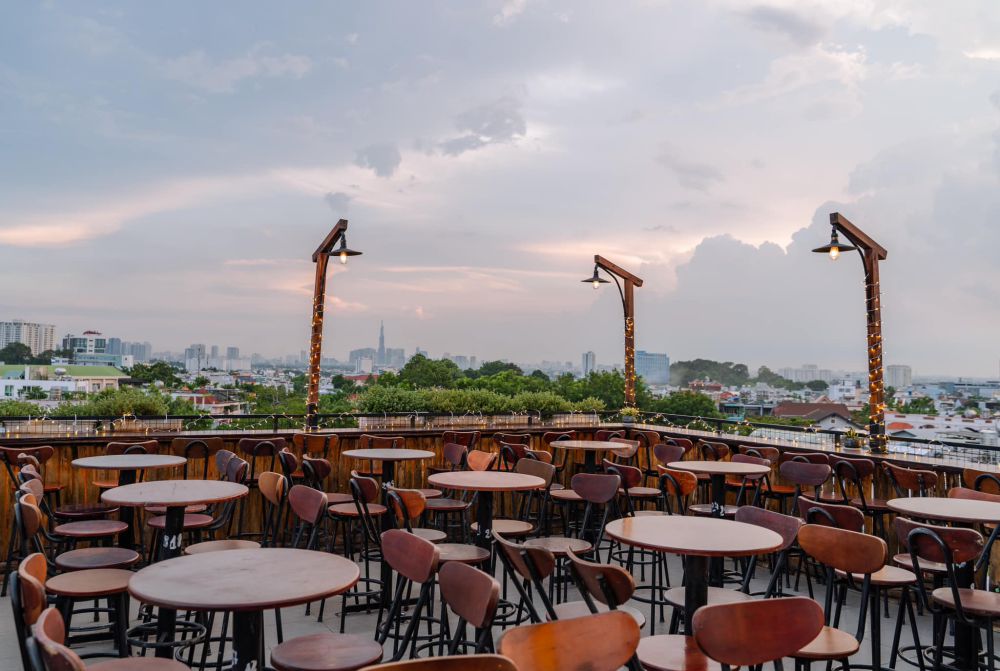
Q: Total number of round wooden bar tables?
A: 9